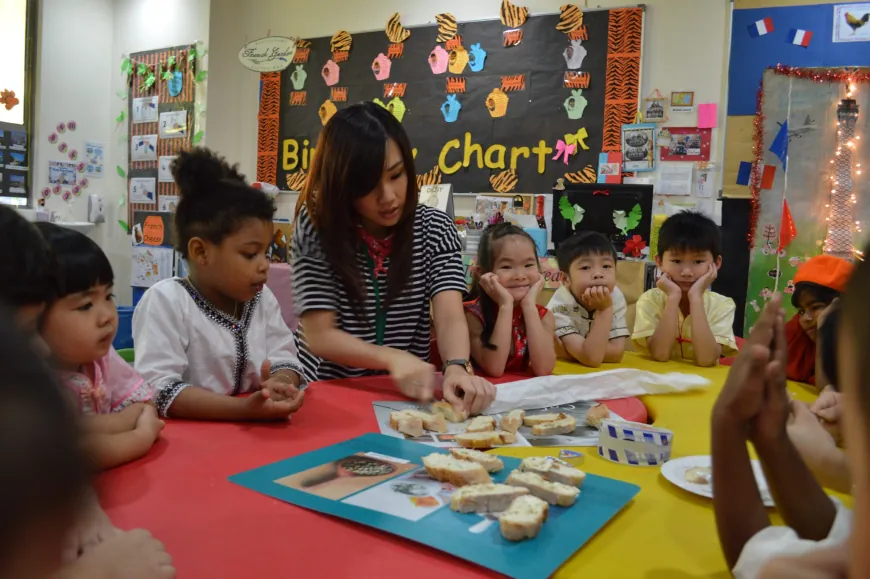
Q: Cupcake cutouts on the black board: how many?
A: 13